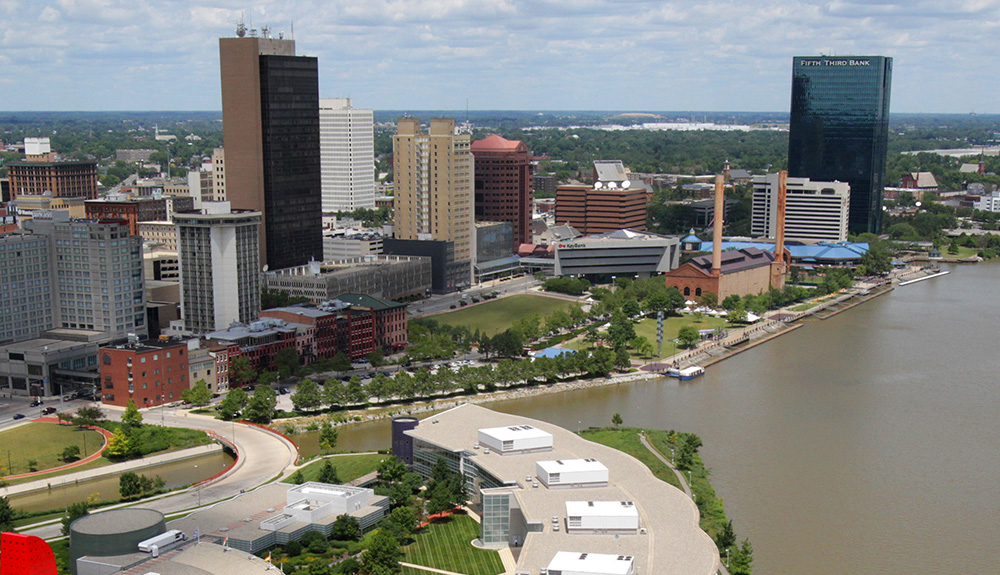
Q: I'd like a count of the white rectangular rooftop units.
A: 4